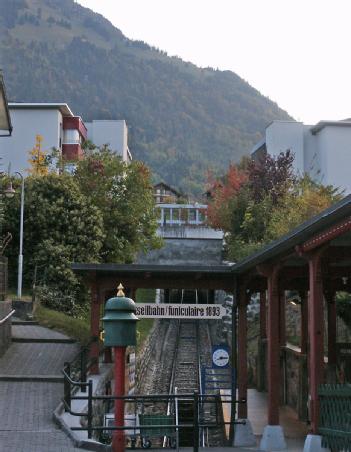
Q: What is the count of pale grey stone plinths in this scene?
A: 3